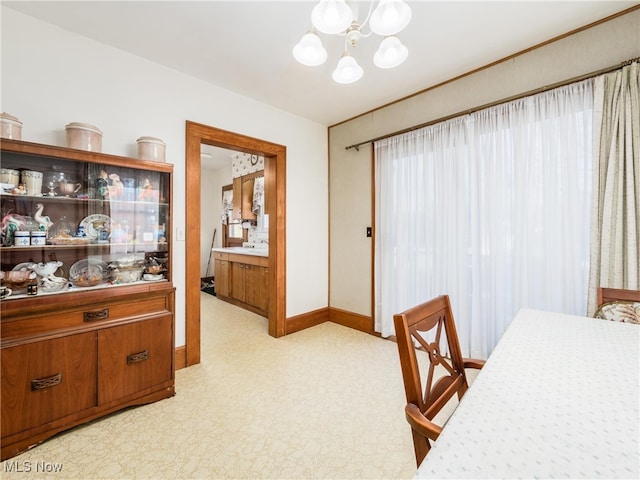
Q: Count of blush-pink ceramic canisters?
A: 3